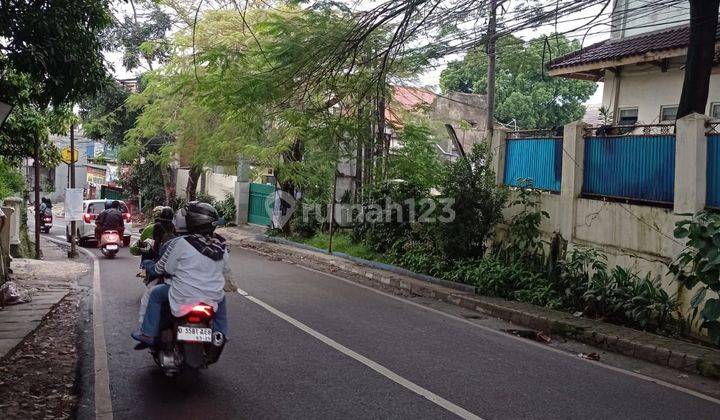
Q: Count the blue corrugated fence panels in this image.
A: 3